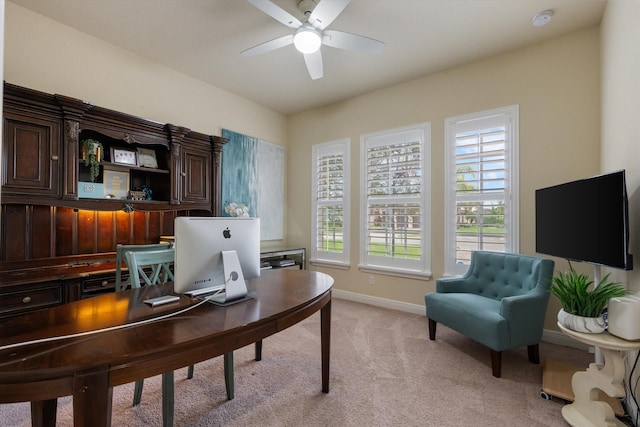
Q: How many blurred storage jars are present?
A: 0